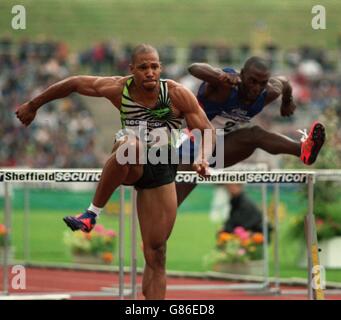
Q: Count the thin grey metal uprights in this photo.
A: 7